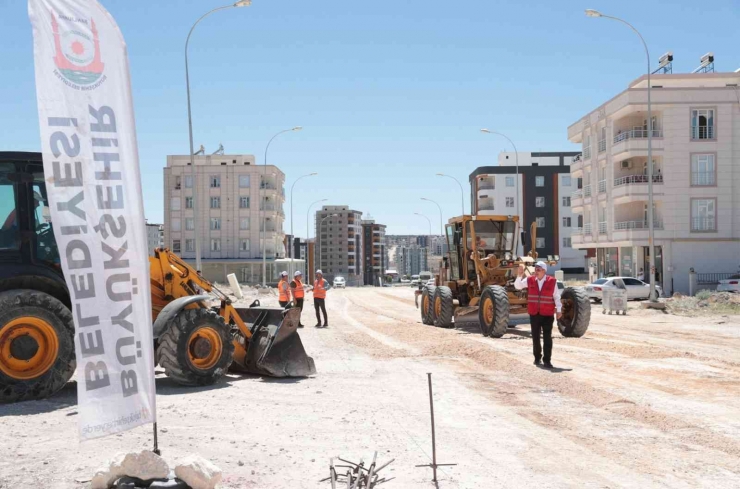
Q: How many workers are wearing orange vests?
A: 3